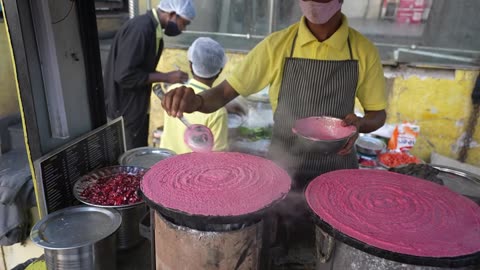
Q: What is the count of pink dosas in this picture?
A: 2